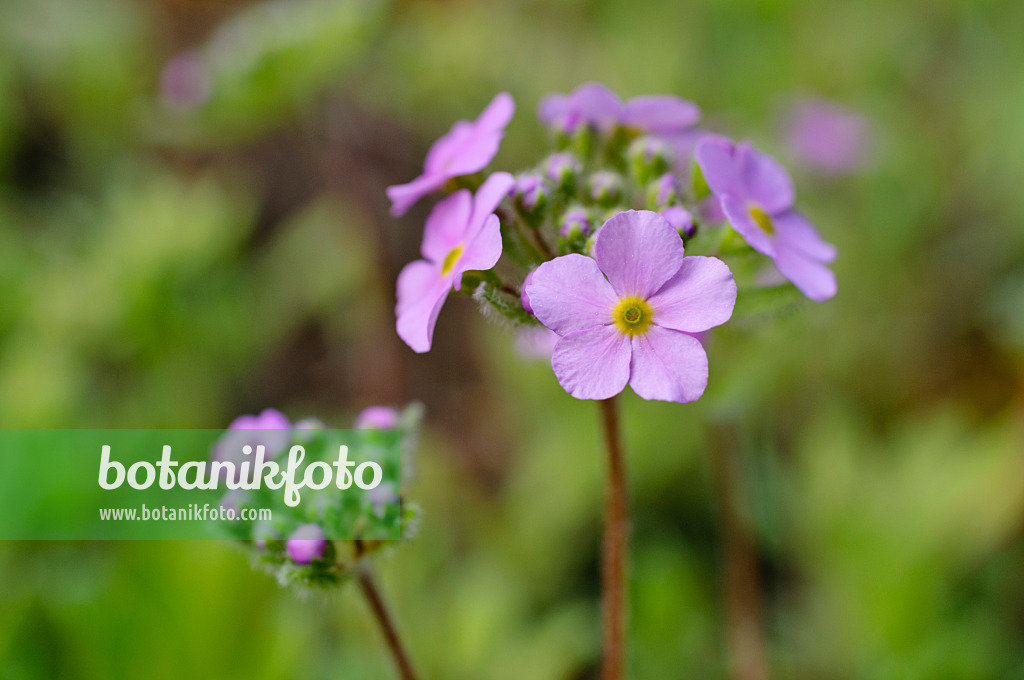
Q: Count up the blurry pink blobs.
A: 2